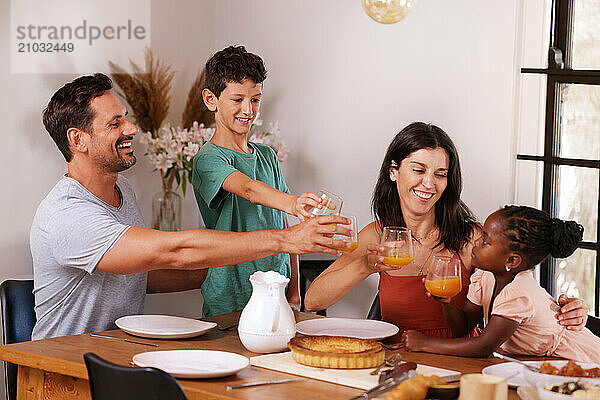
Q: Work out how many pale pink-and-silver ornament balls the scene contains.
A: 0